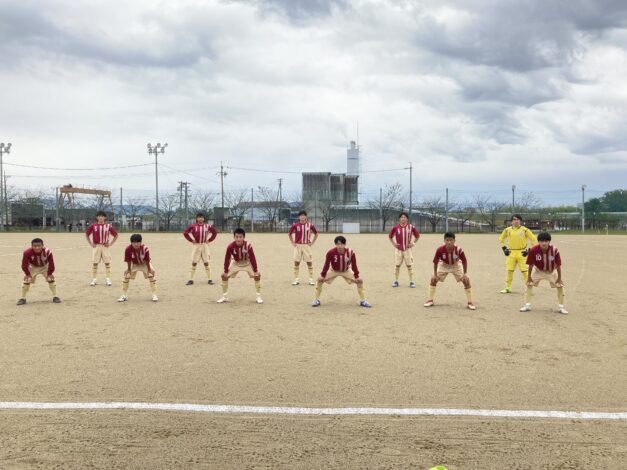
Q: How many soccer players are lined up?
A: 11